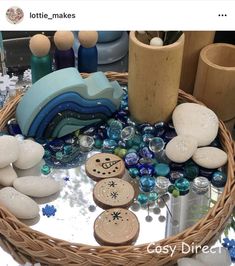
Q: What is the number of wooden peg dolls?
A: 3